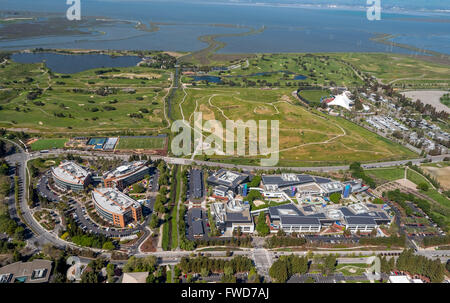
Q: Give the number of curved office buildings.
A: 3